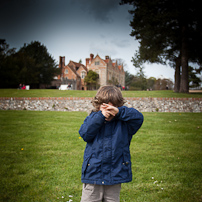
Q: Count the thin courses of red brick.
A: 1